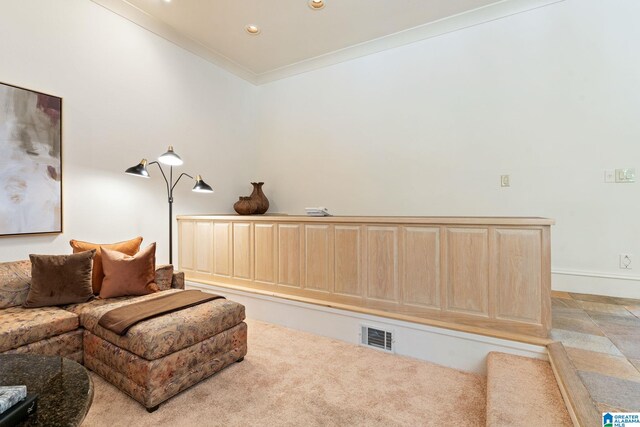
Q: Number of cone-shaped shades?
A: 3